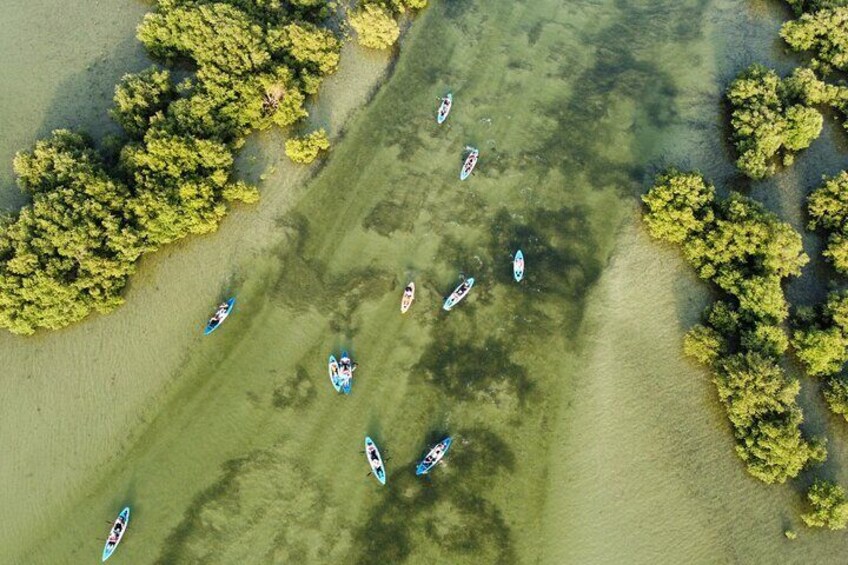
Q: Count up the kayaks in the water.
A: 11